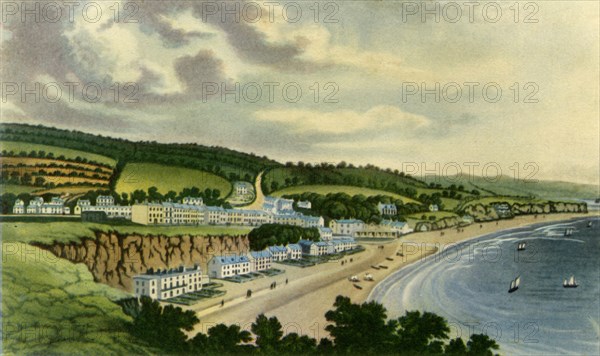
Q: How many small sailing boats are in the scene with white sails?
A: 5